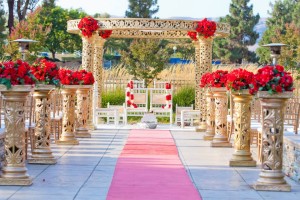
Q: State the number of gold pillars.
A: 12